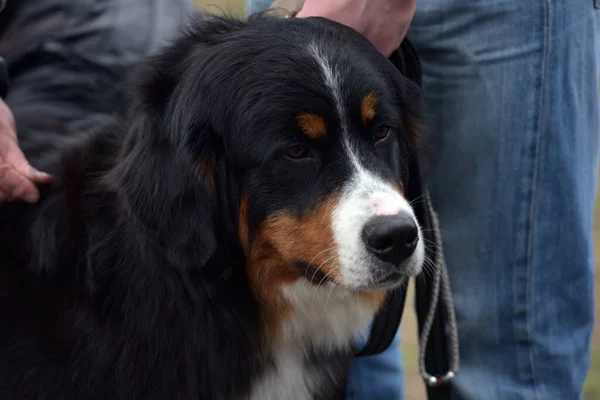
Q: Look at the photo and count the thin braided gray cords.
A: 1